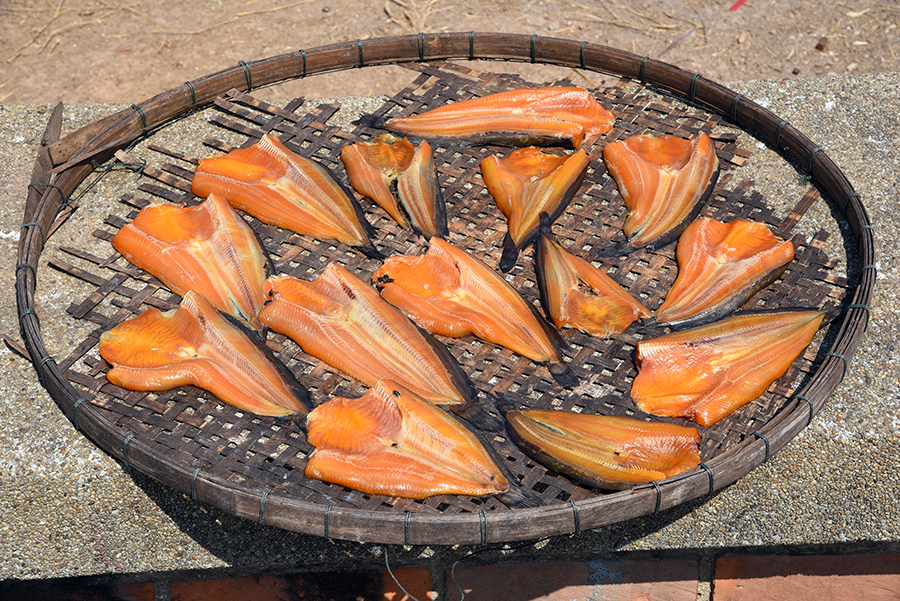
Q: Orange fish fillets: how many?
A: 14